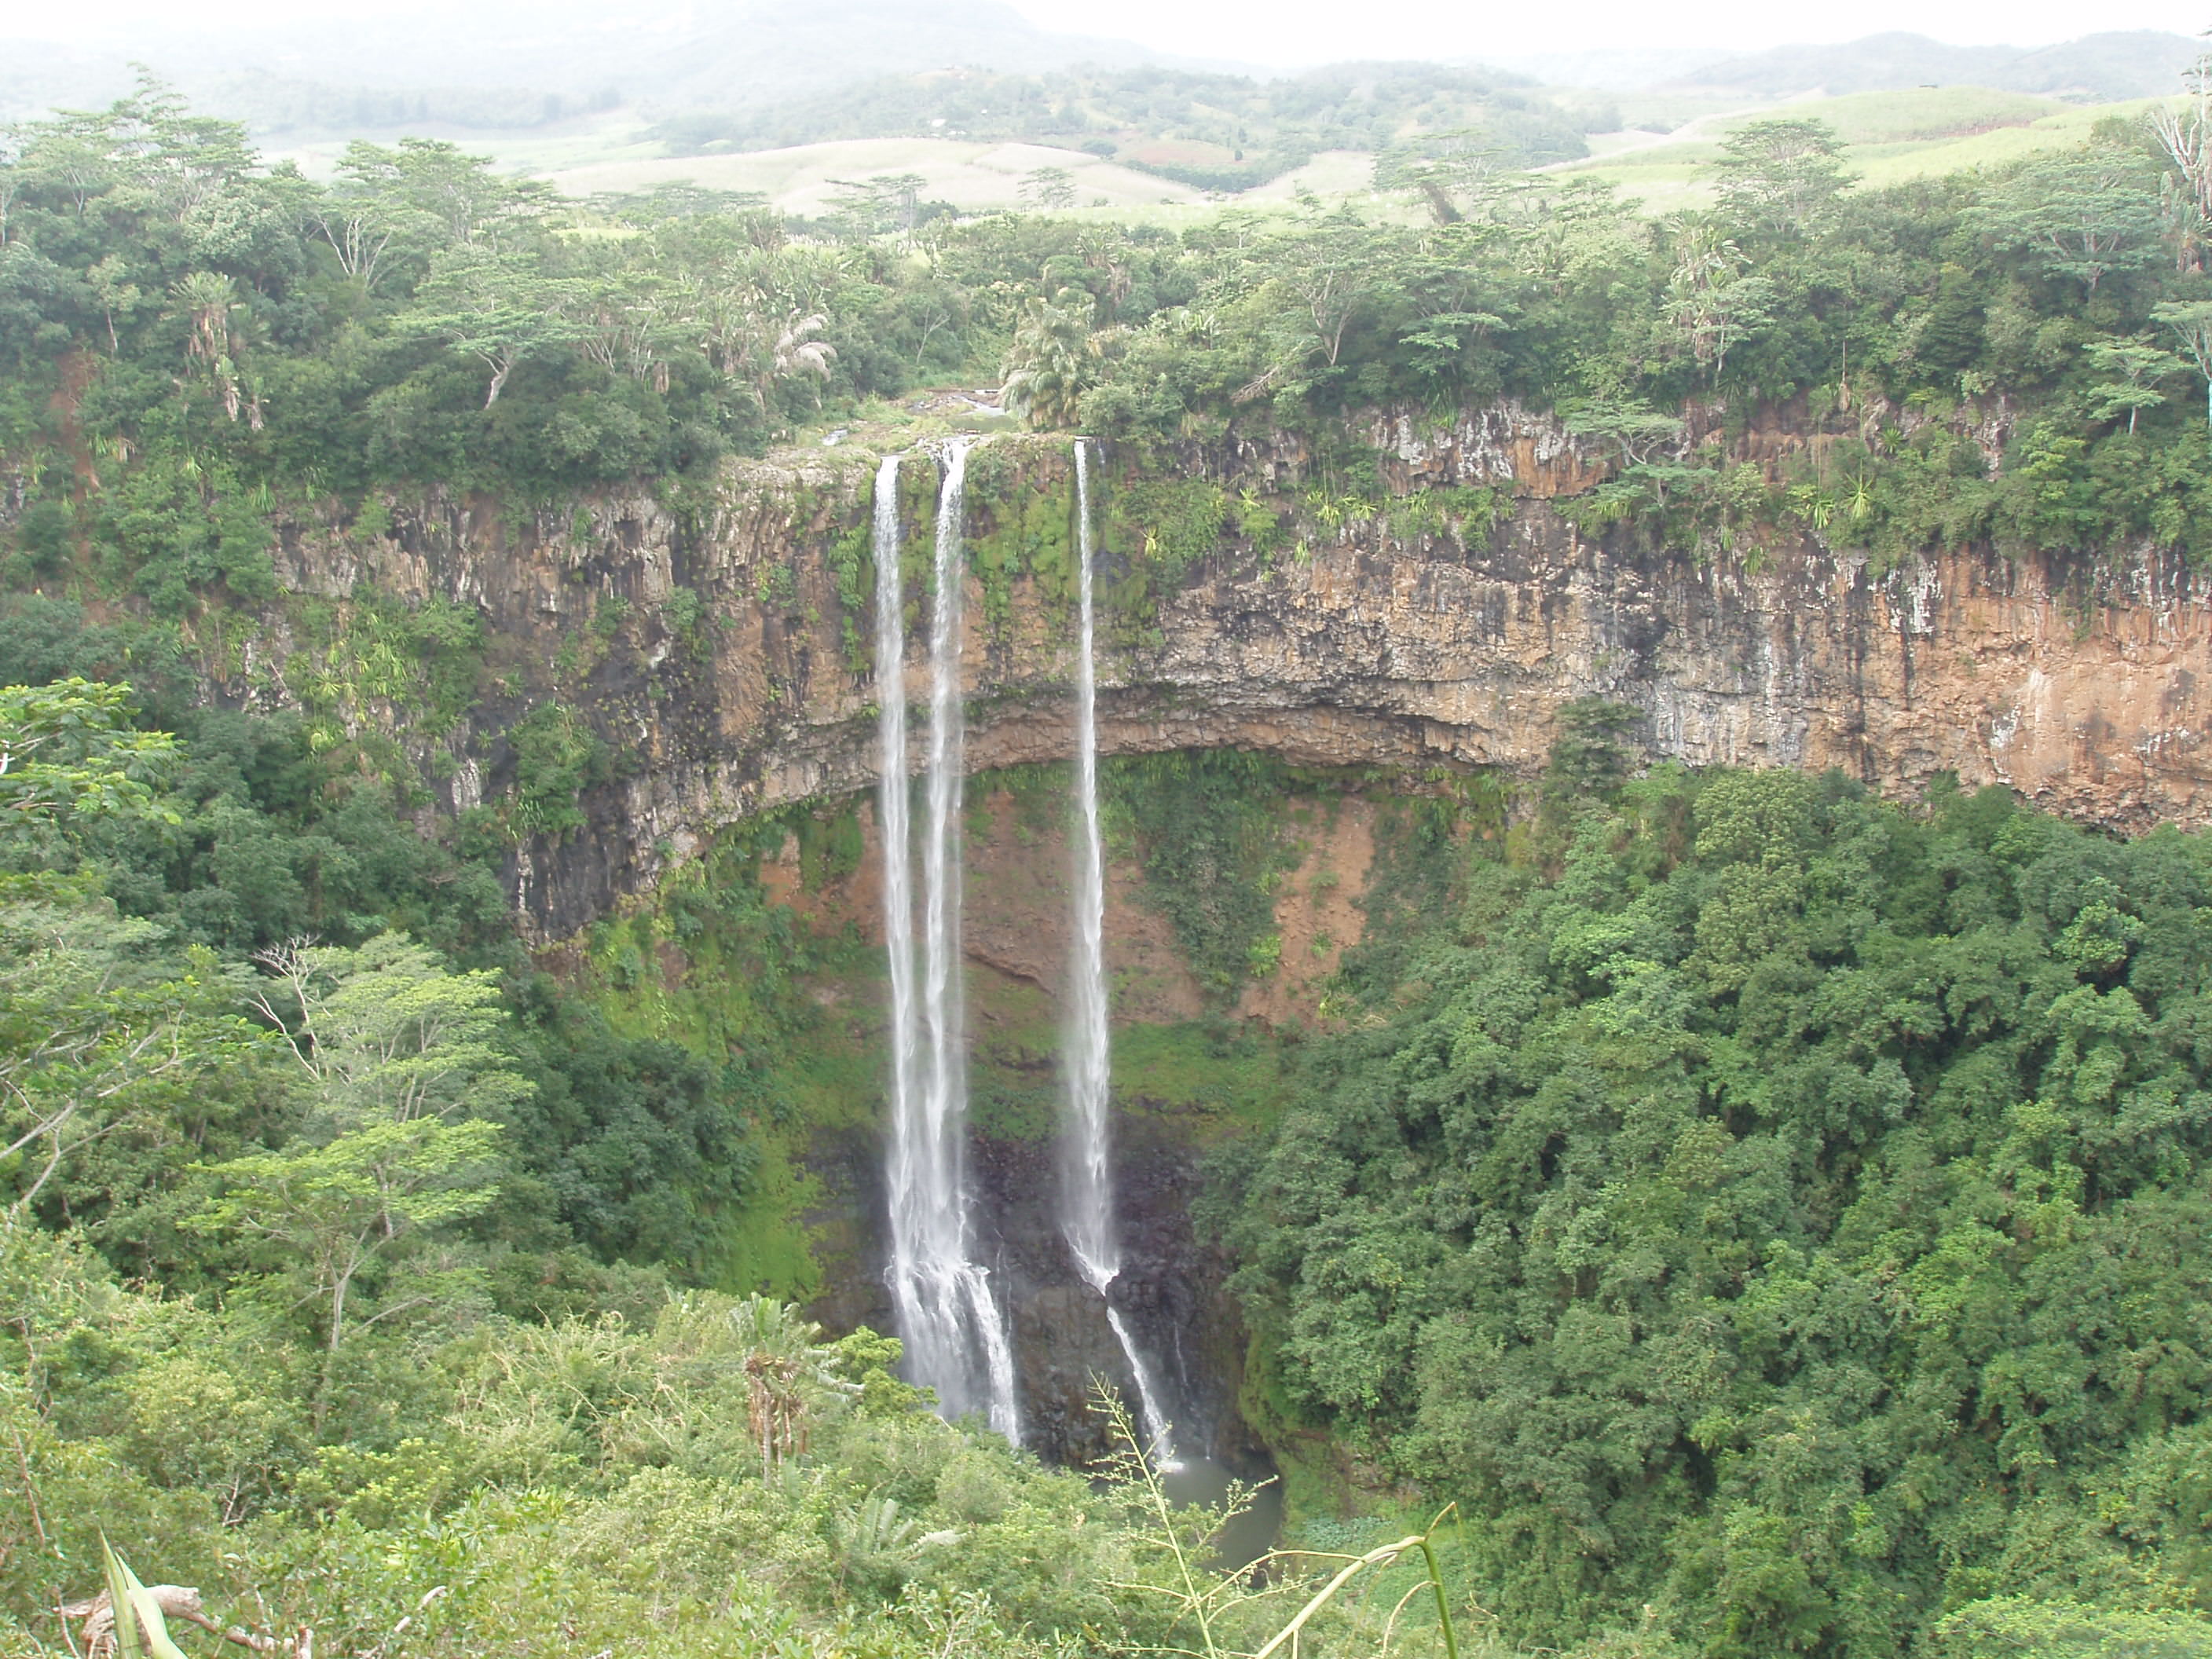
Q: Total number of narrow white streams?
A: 3